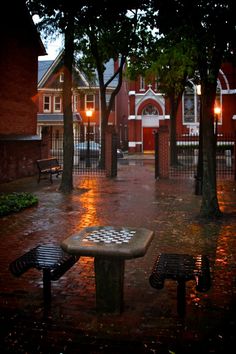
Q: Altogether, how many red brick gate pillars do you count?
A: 2